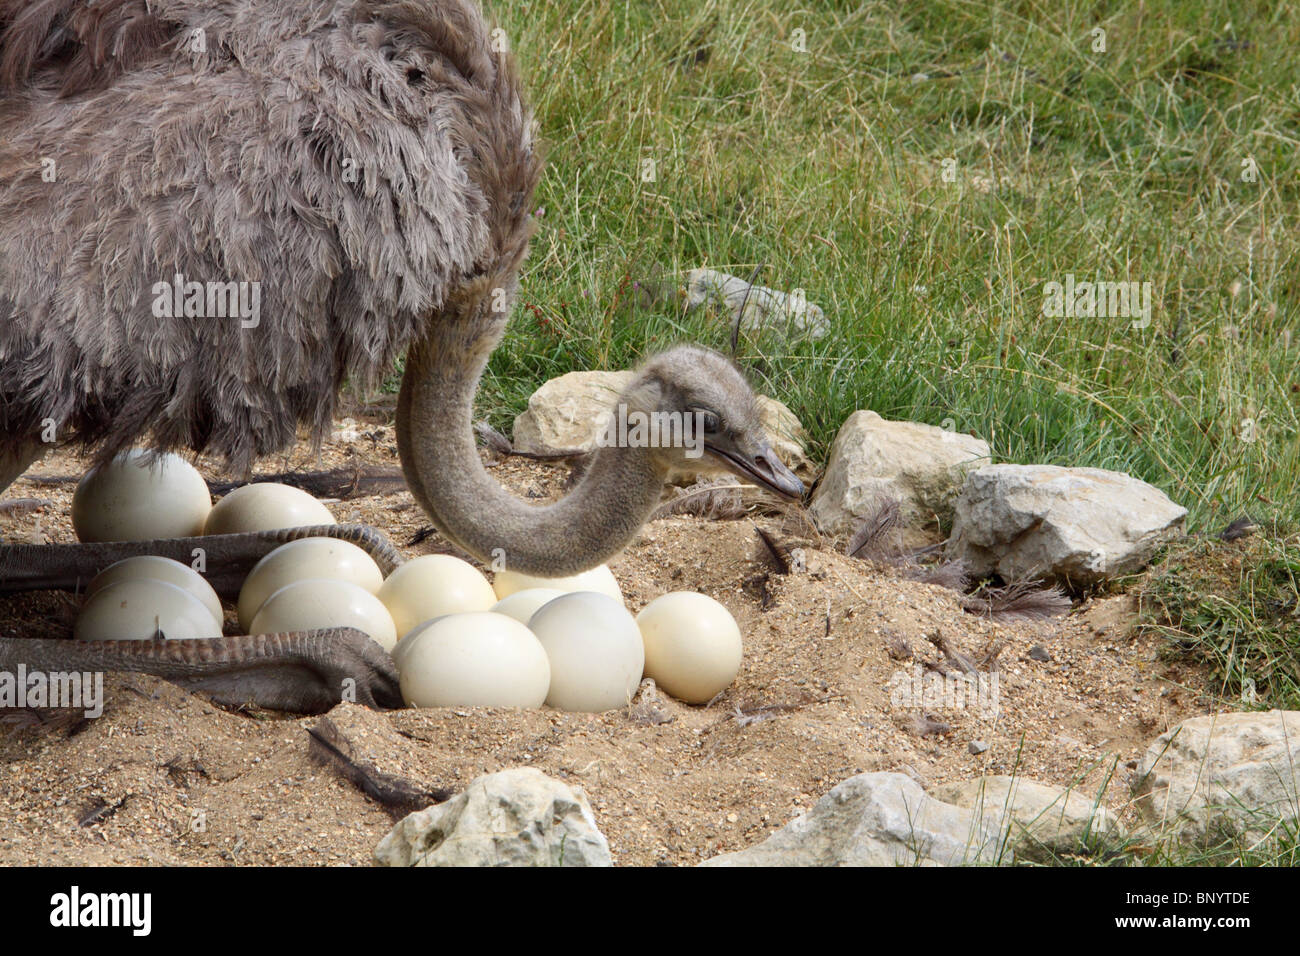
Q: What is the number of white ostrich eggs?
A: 13